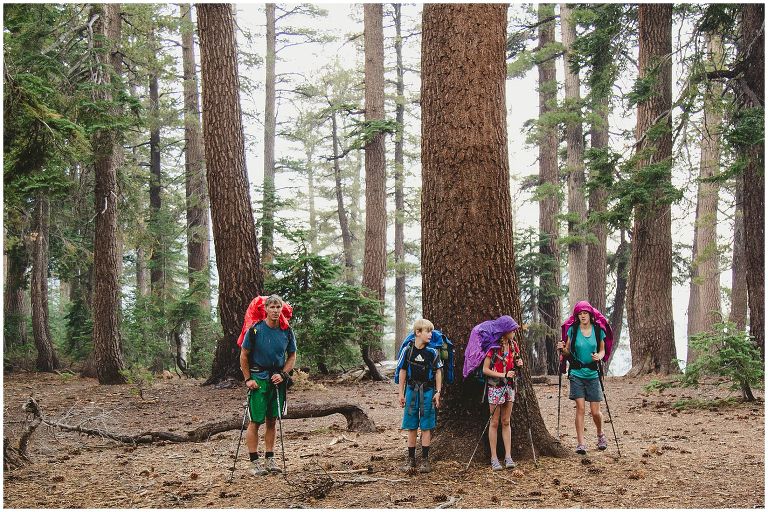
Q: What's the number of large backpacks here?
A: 4